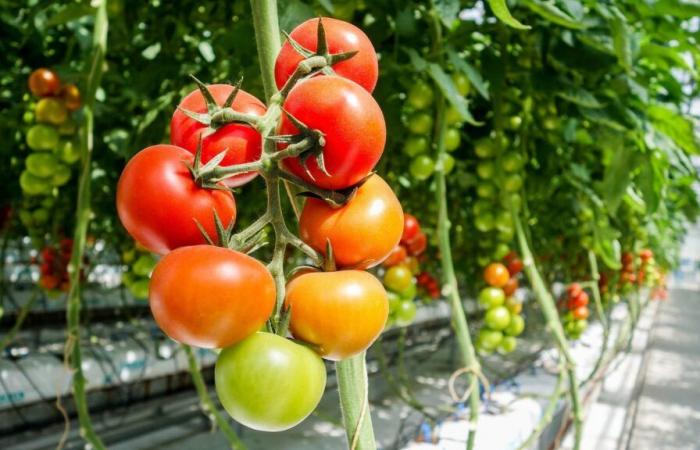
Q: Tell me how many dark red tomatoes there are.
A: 4